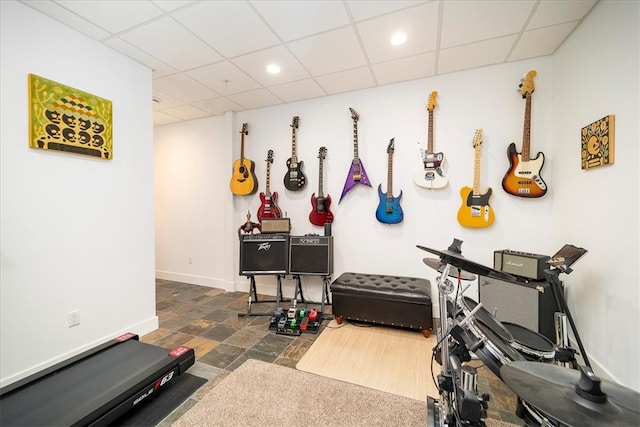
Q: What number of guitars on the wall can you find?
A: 9